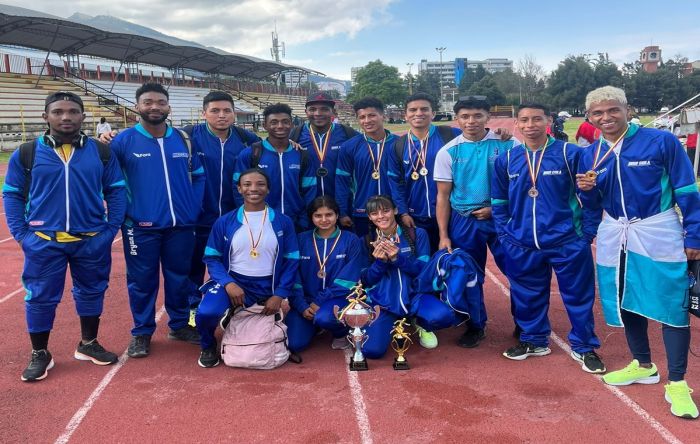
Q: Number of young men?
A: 10